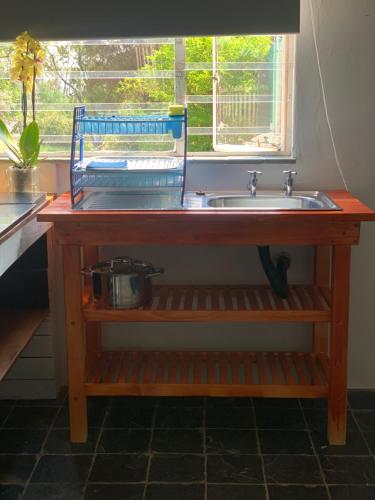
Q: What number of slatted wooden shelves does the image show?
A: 2